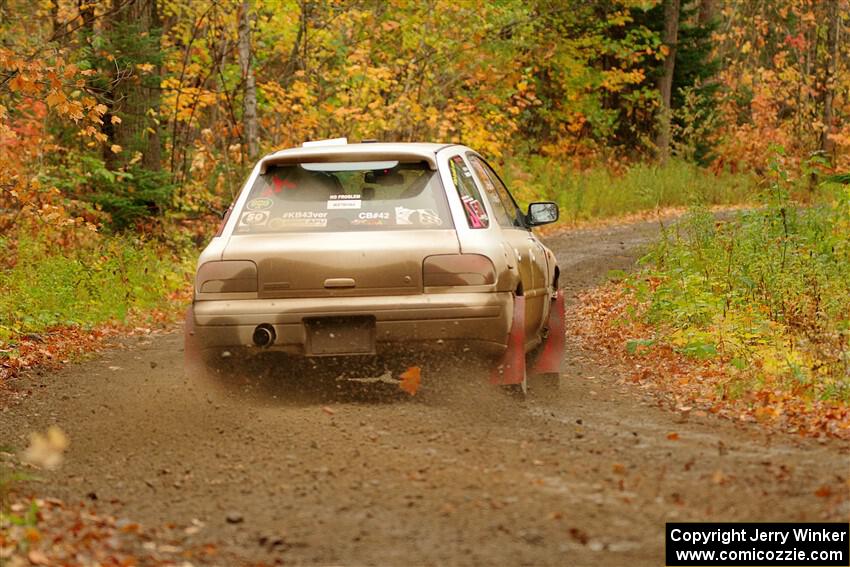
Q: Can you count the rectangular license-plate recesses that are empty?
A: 1